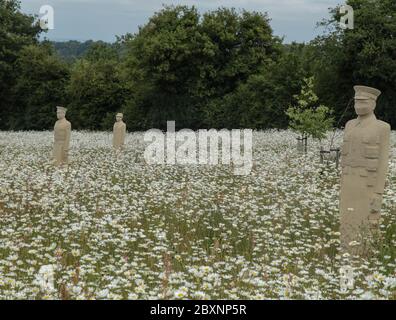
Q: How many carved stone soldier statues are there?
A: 3